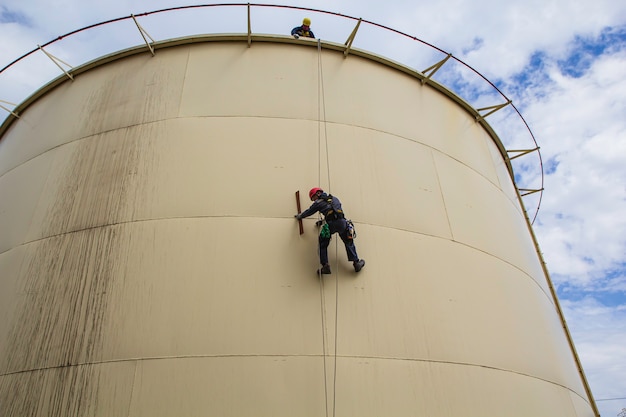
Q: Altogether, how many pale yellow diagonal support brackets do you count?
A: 9